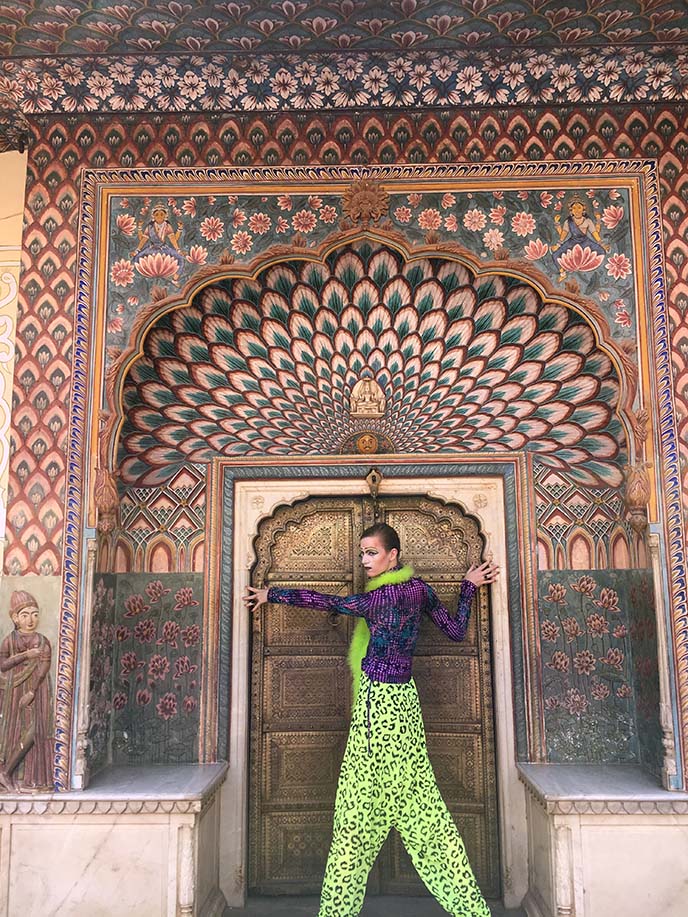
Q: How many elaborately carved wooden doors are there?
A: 2